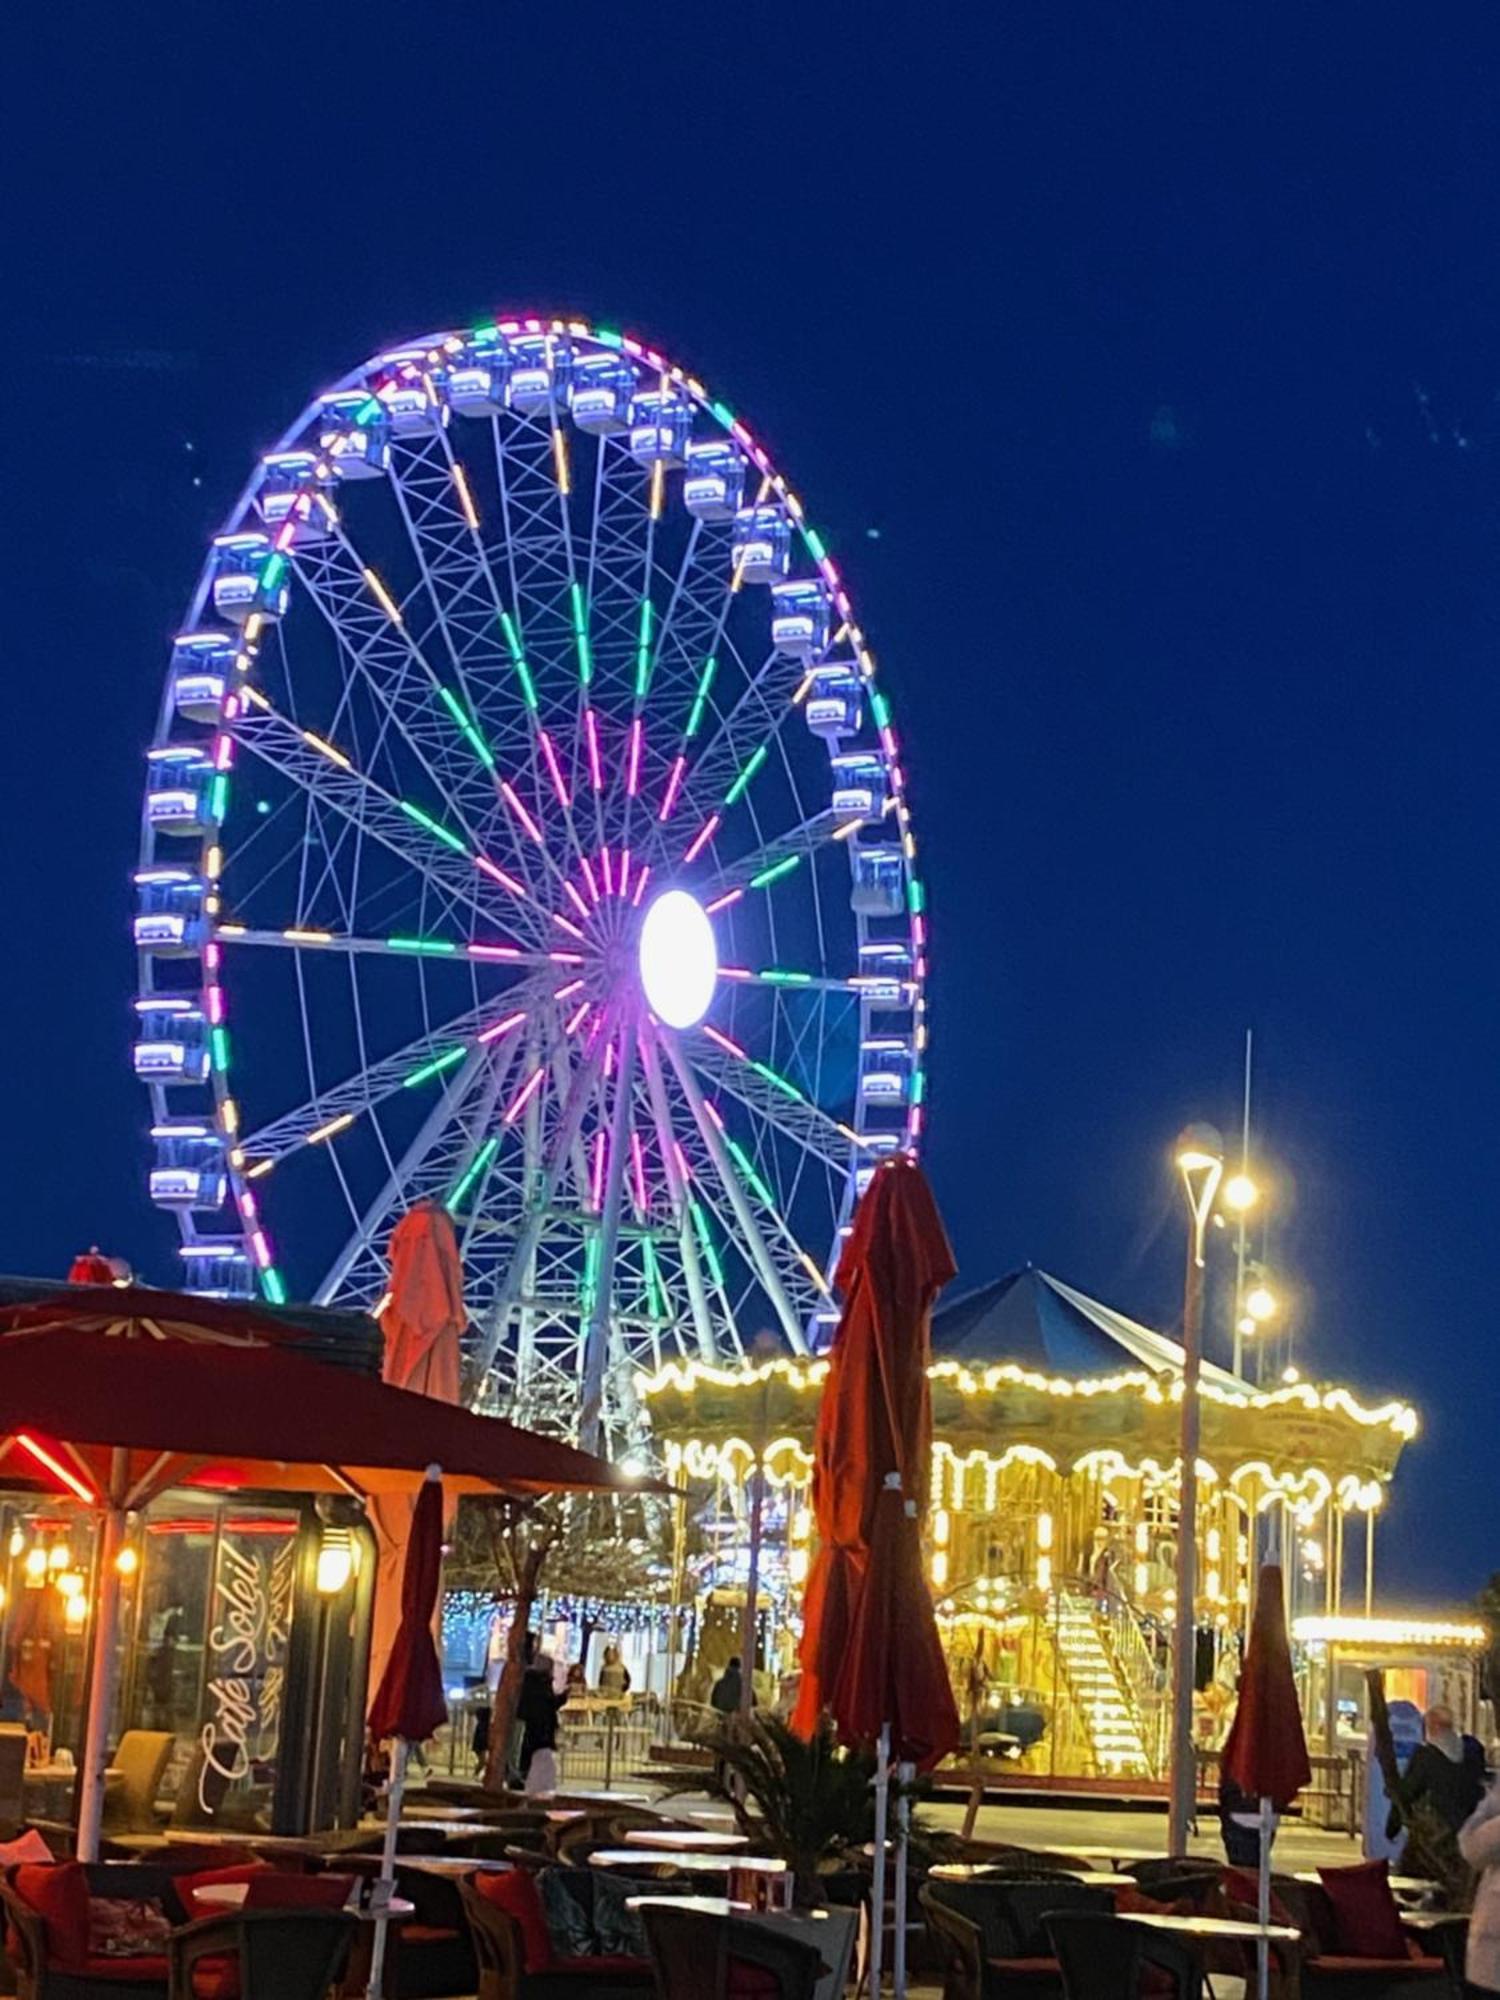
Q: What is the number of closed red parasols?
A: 5